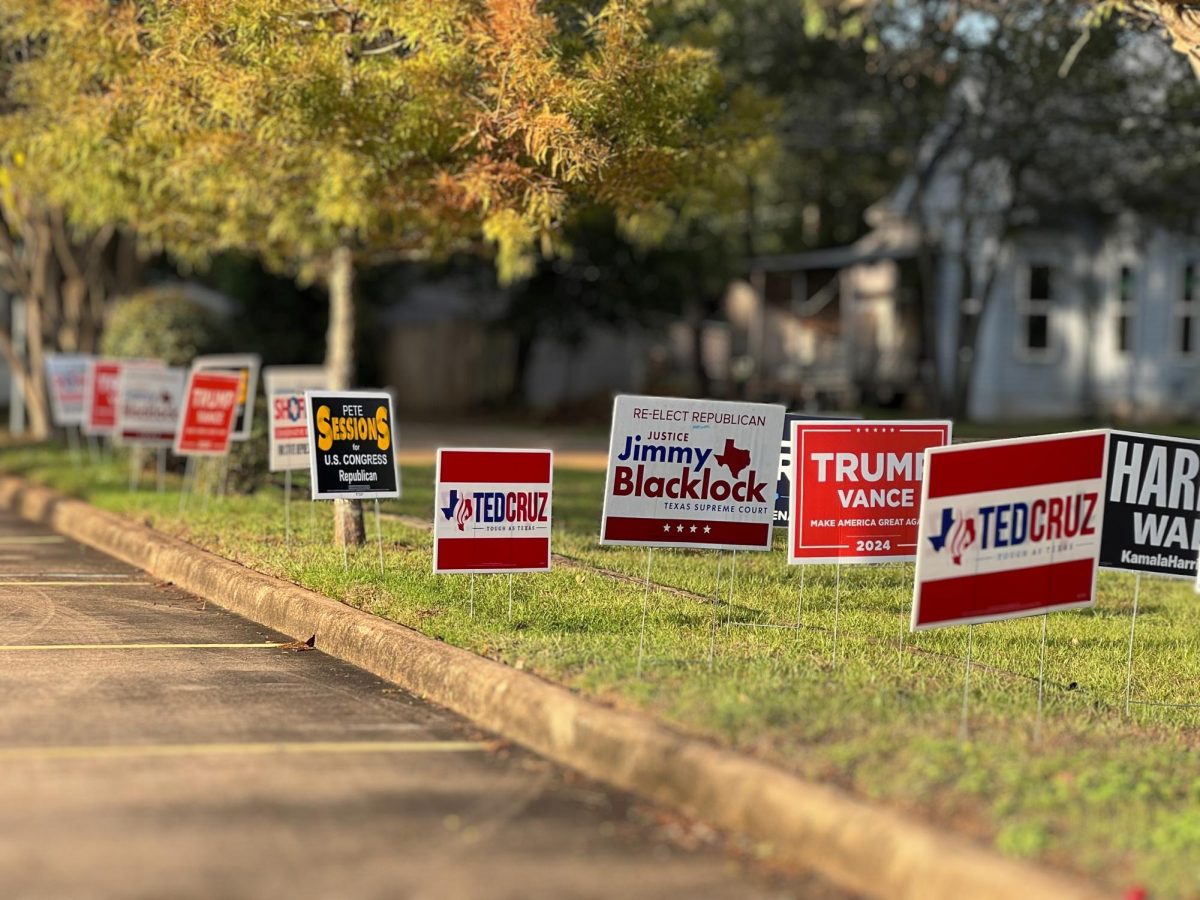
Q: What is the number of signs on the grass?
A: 13